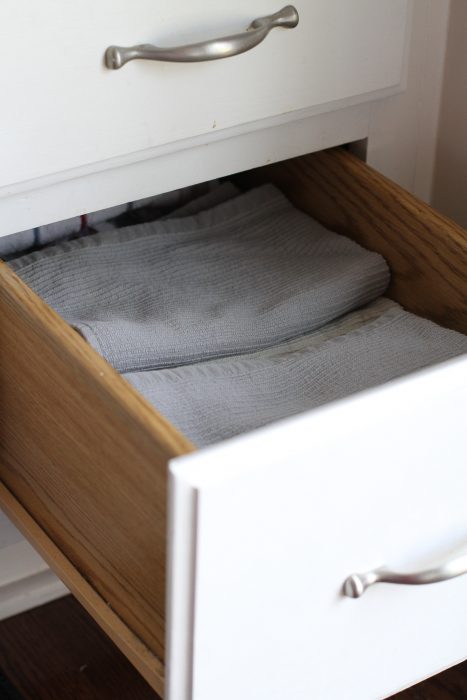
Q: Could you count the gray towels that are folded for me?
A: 2